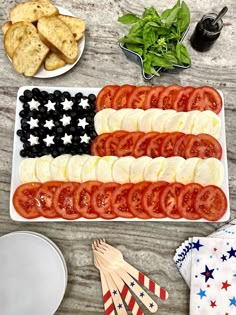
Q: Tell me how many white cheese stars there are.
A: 12